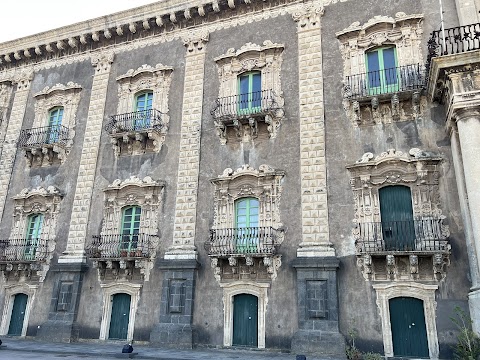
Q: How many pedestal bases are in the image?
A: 3